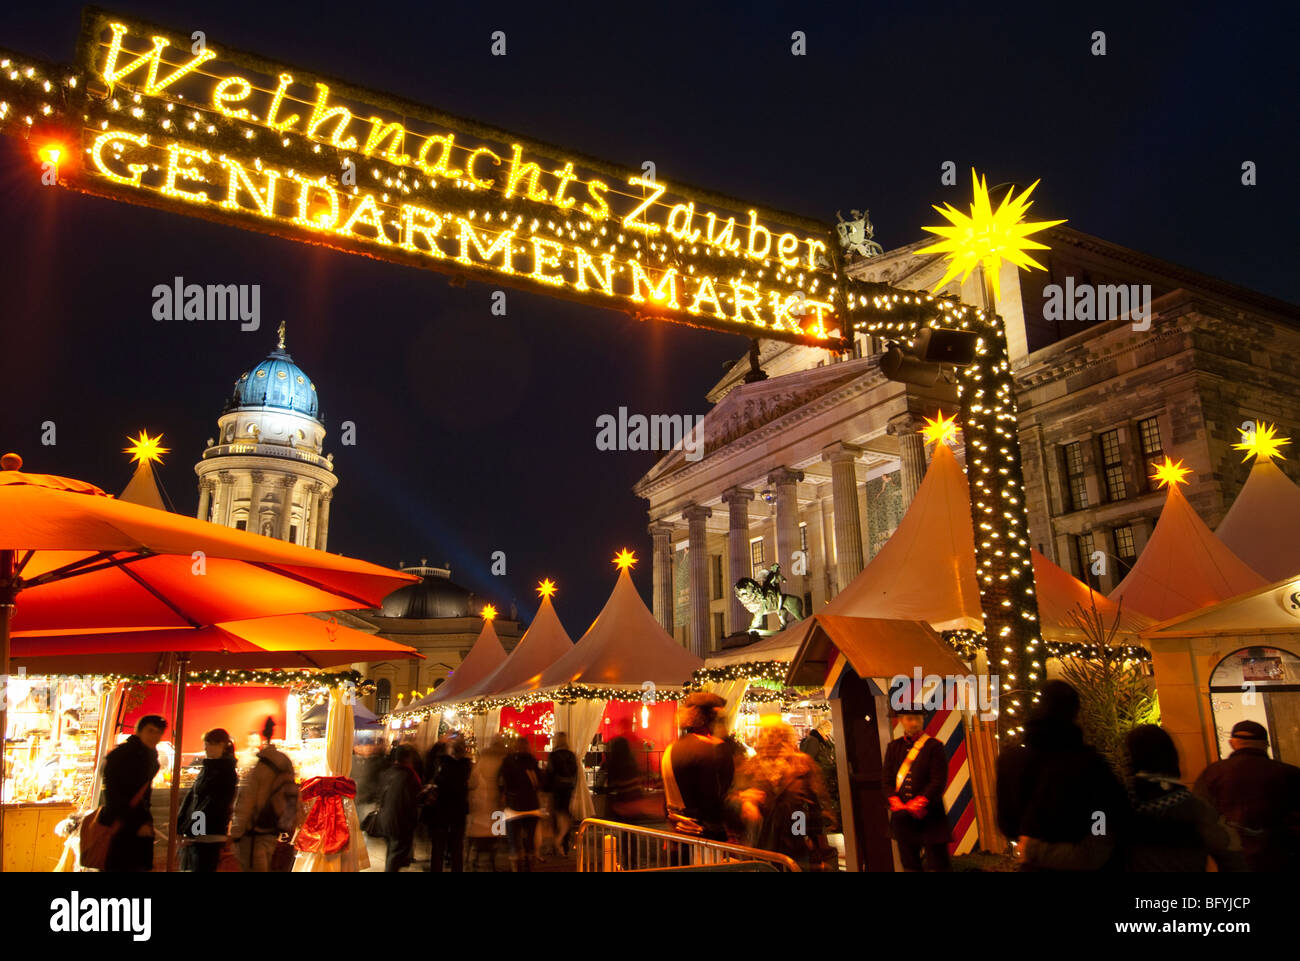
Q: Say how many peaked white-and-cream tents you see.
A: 7